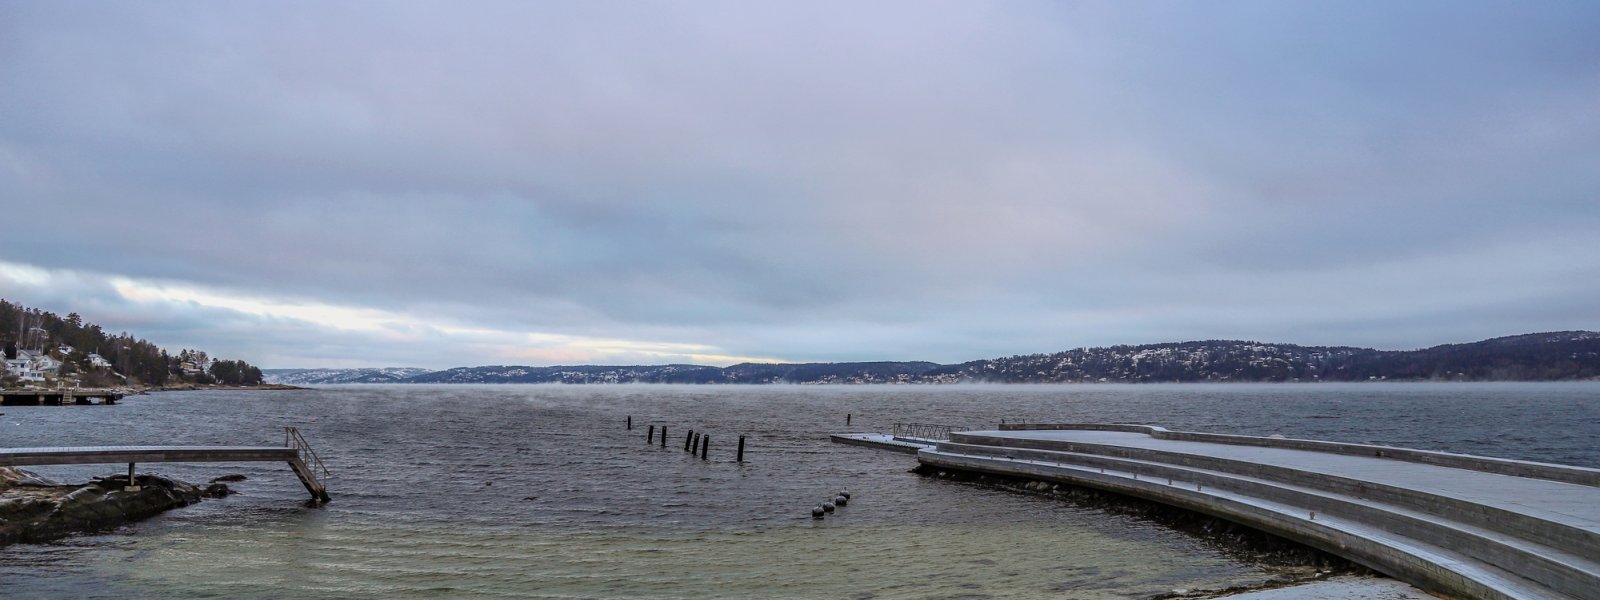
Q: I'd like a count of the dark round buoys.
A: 4